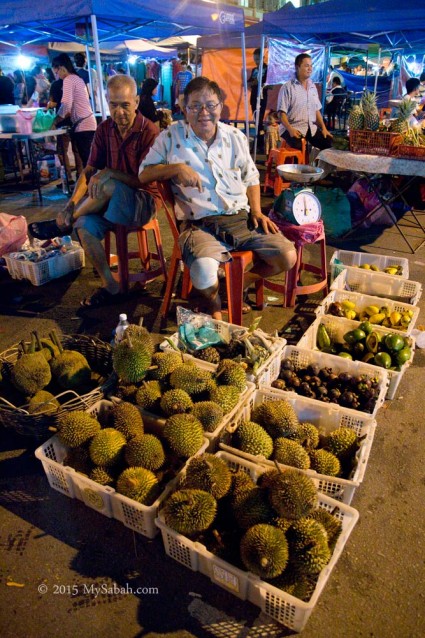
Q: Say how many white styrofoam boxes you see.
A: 11